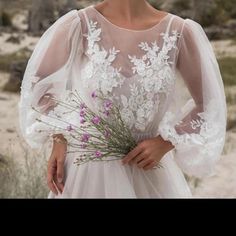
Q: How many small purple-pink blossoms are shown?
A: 12